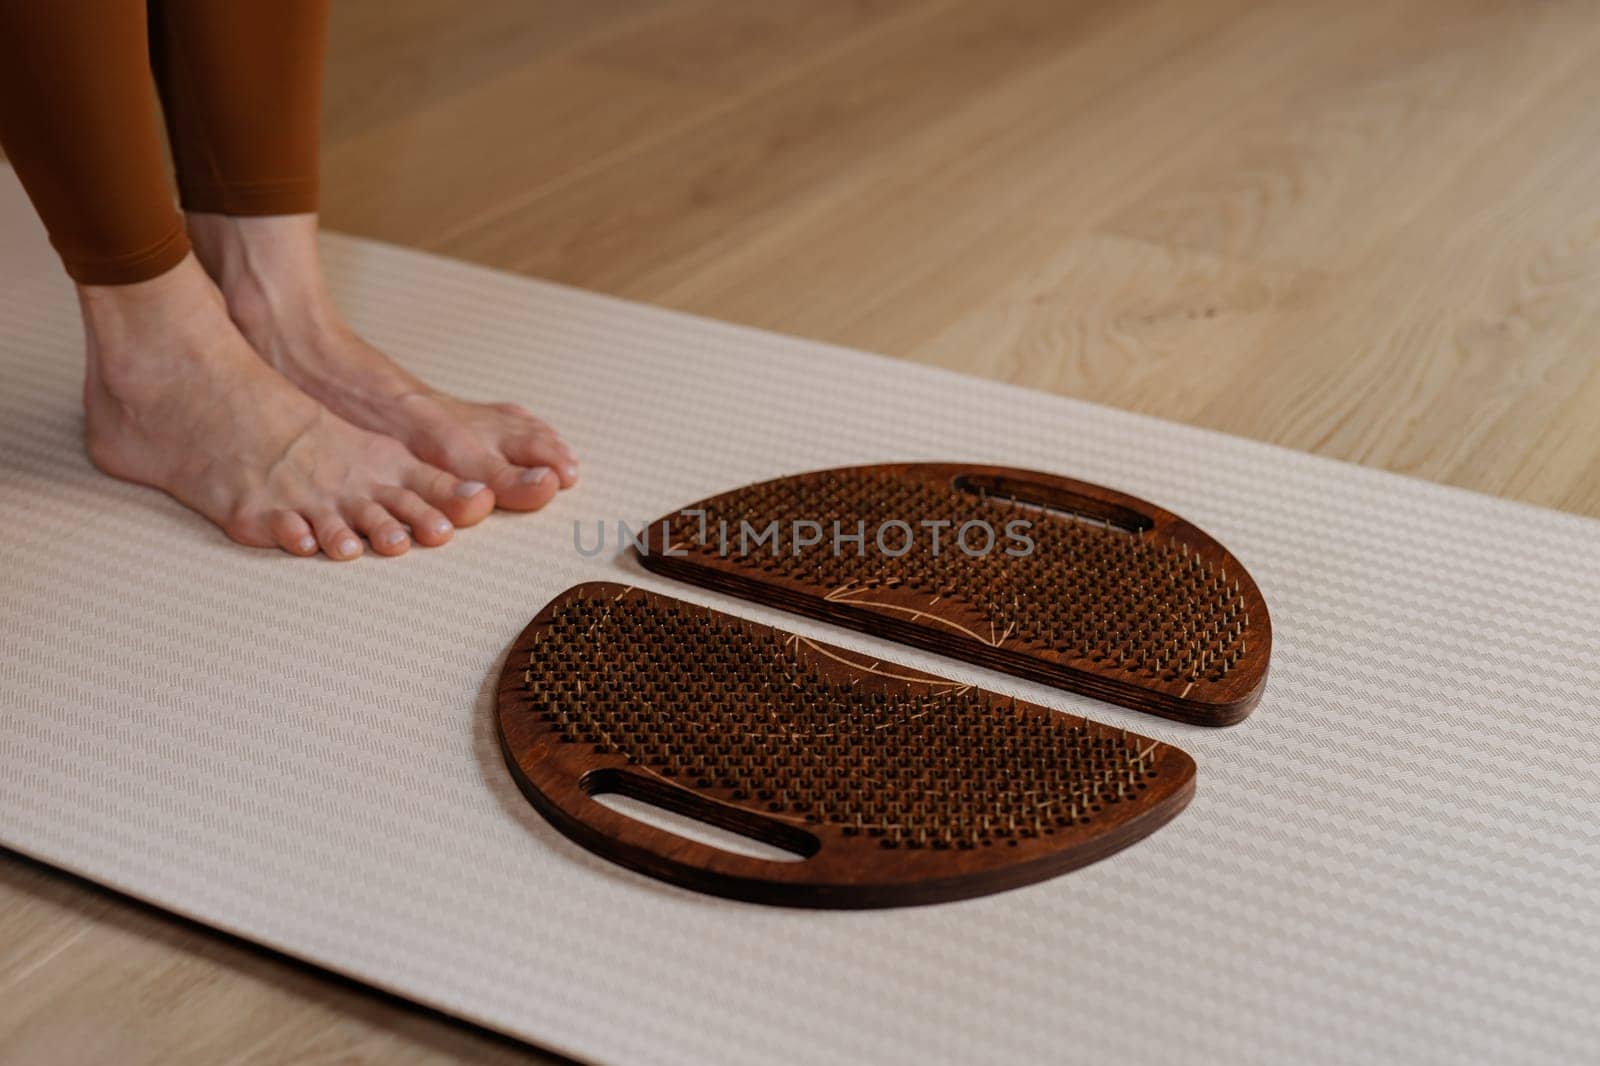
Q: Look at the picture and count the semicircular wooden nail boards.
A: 2